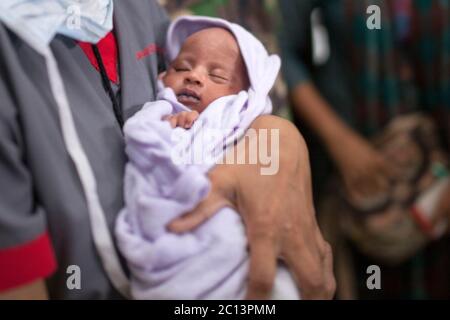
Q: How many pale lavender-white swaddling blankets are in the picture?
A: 1